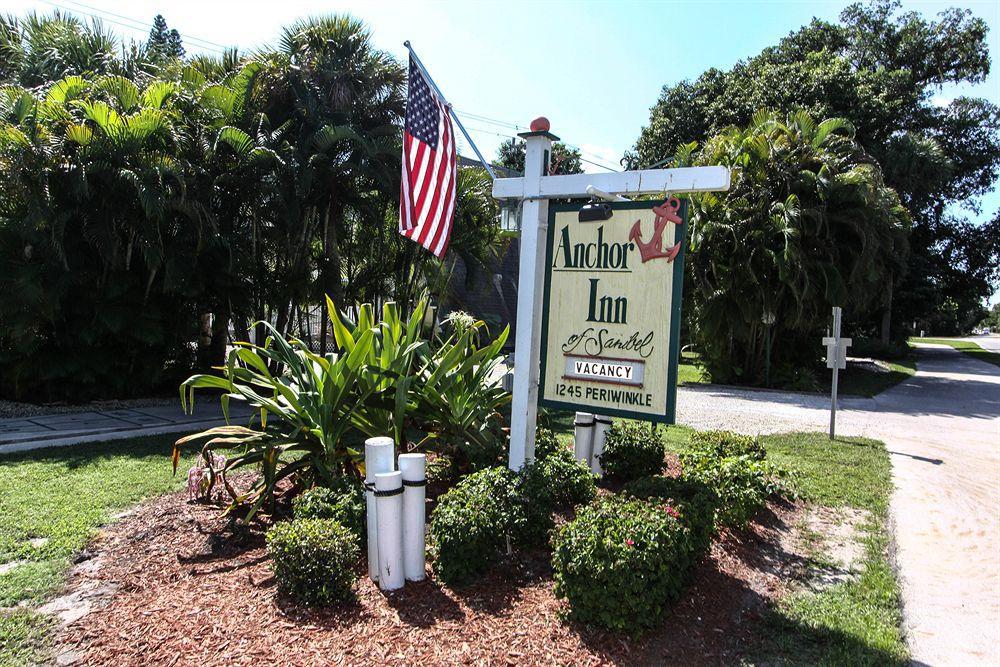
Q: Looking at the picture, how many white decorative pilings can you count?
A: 5